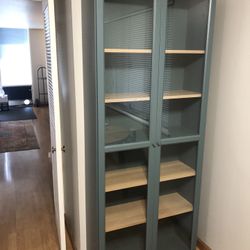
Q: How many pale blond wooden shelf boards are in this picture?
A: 4